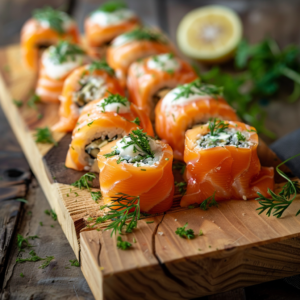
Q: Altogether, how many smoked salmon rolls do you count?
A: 10